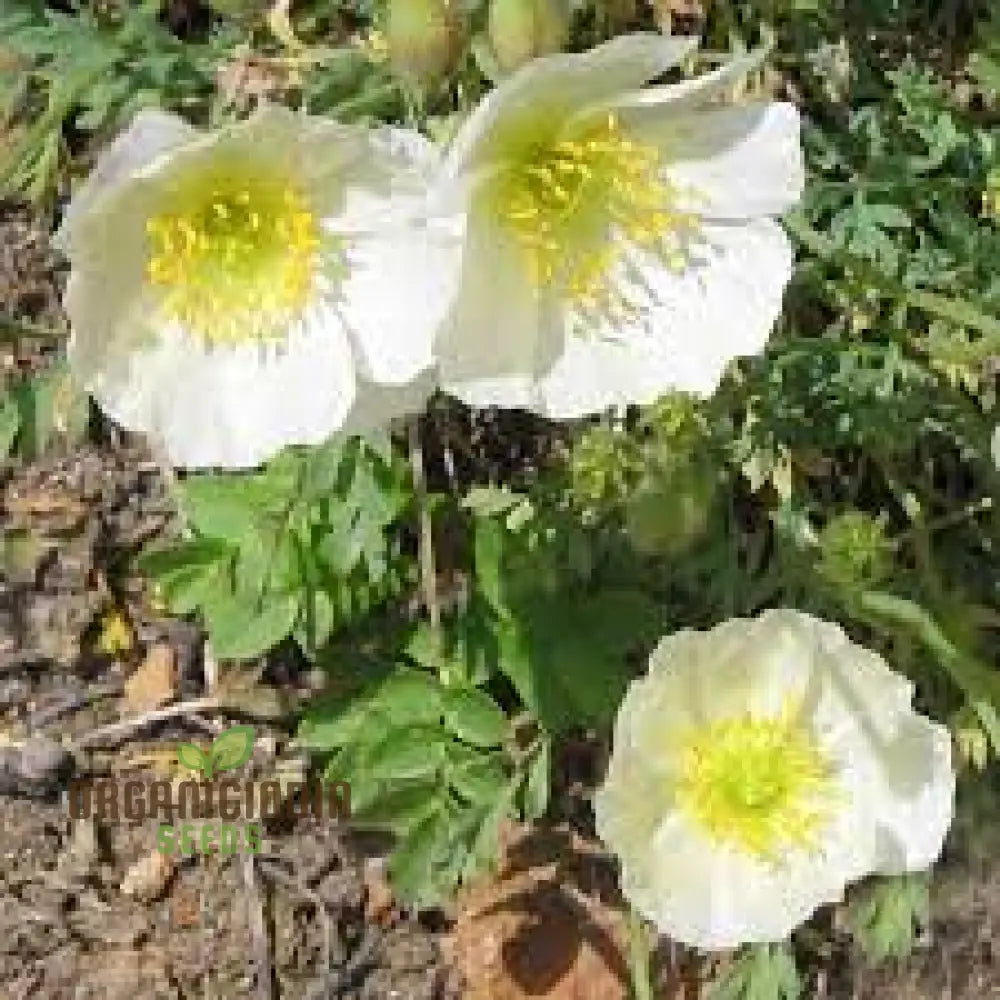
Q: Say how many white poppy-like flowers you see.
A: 3